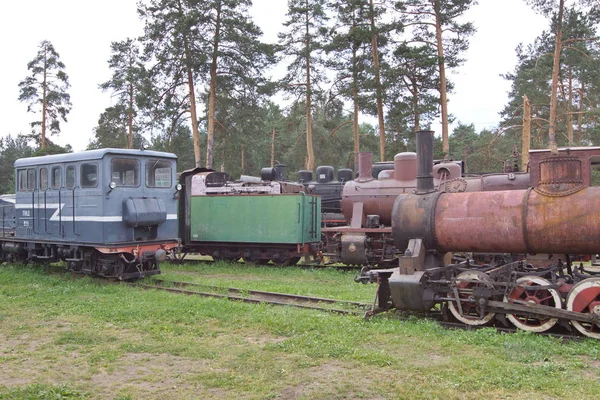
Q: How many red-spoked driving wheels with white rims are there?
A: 3